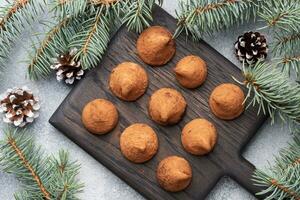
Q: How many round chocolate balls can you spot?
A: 9